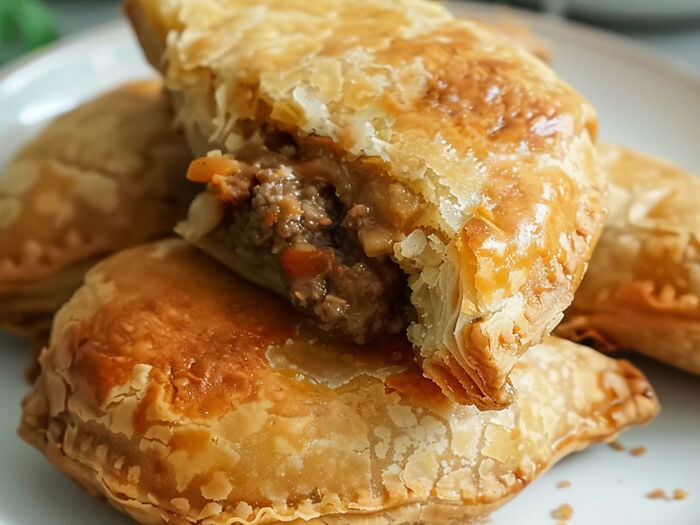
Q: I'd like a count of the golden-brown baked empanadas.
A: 4